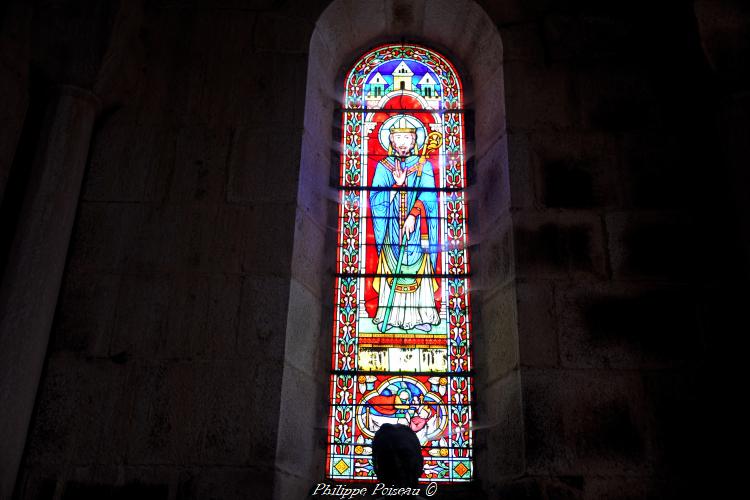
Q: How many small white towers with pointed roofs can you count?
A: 3